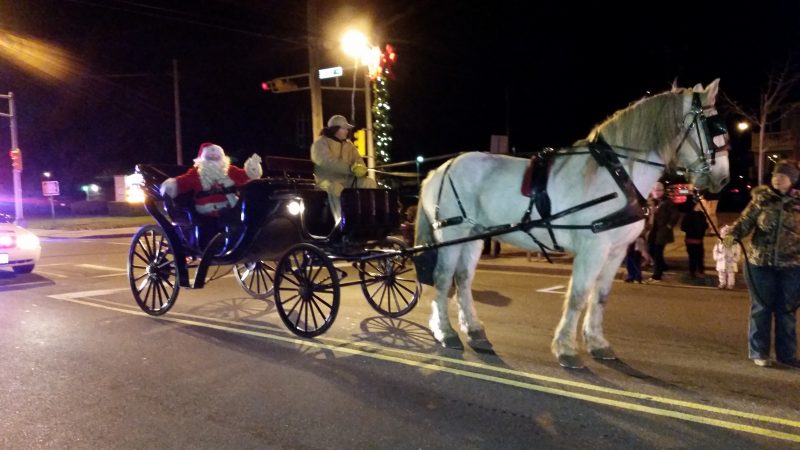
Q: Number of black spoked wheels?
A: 4